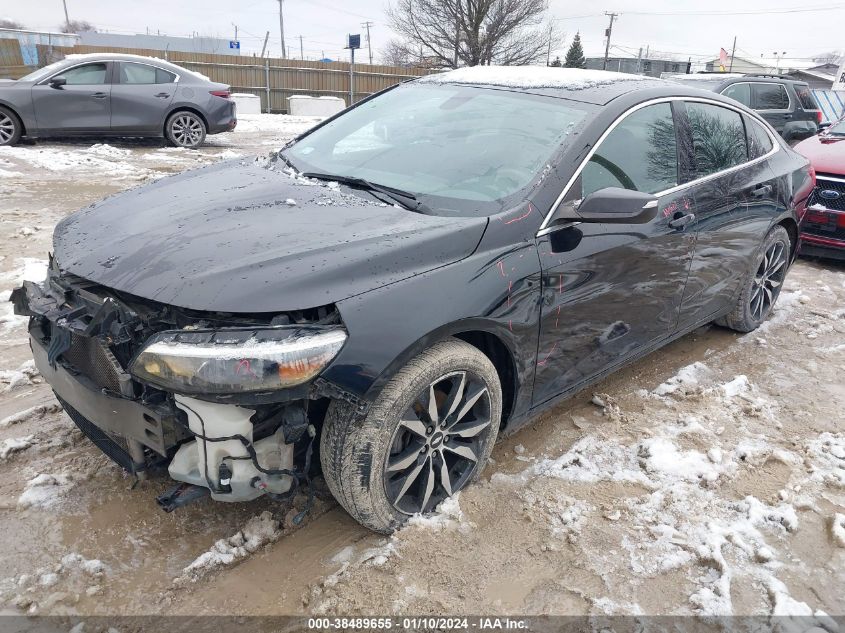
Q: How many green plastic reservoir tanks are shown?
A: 0